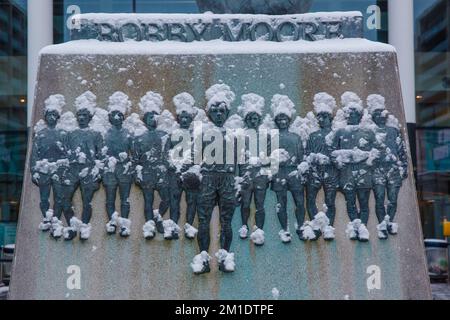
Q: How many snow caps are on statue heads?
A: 11